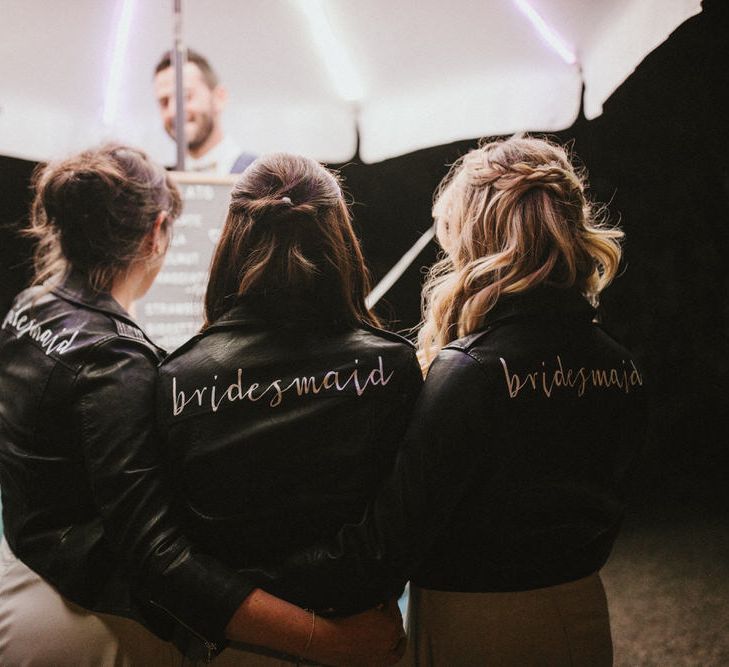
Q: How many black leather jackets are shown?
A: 3